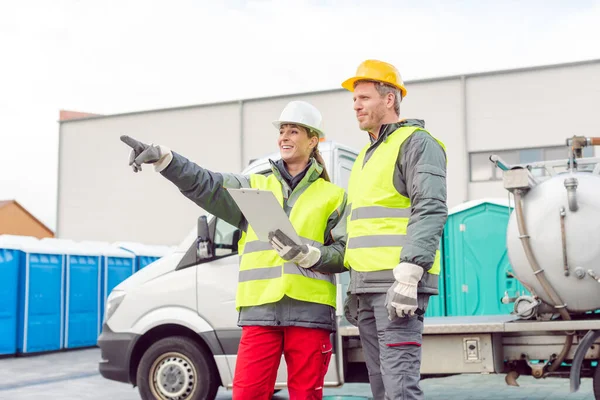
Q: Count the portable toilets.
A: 7